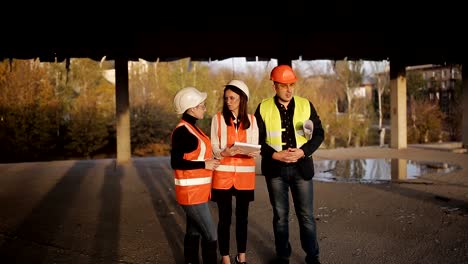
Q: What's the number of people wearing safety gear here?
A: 3